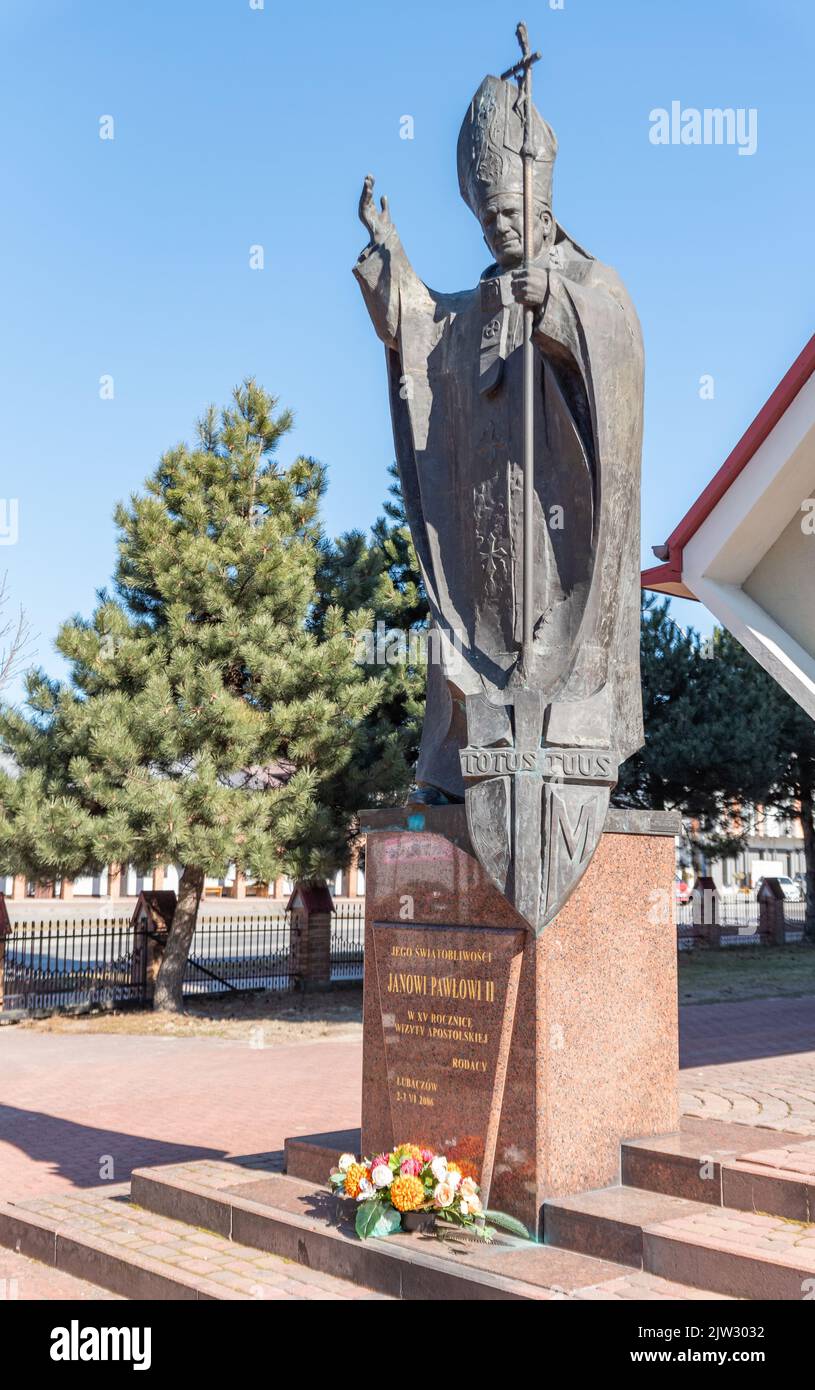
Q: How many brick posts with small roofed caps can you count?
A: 5